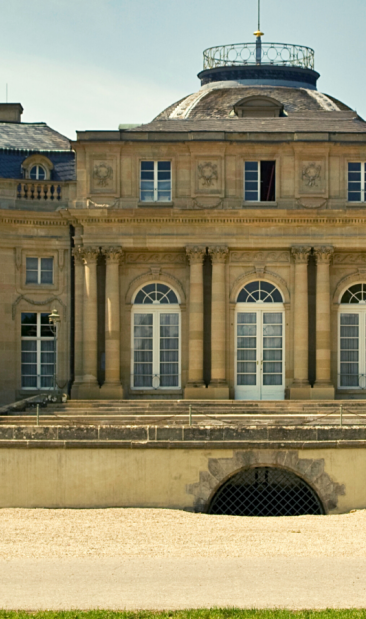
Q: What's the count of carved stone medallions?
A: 3